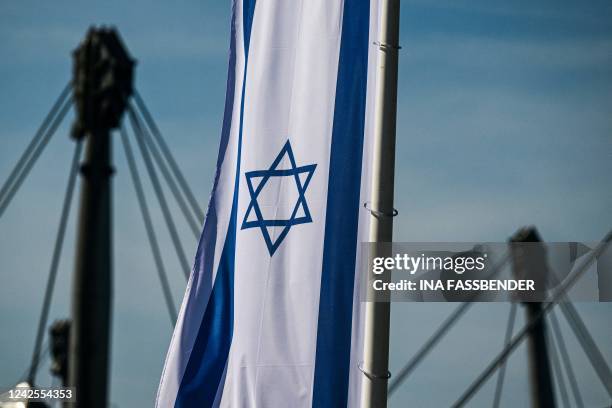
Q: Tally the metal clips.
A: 3